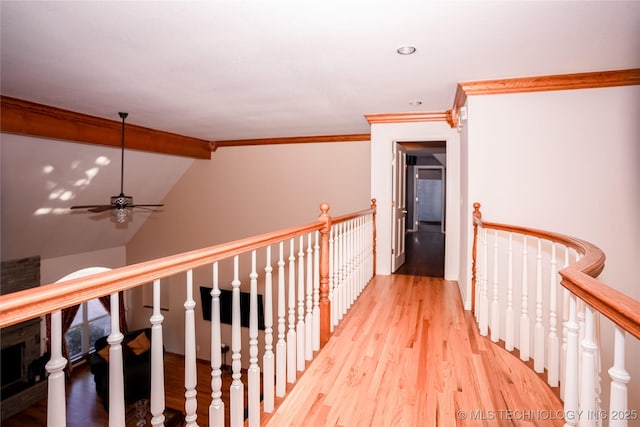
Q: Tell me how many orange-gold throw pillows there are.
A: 2